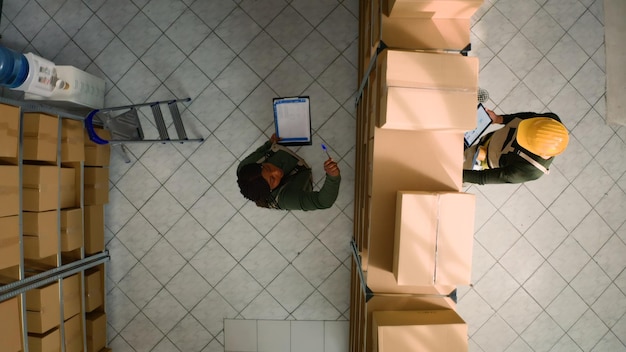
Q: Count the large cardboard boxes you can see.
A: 4